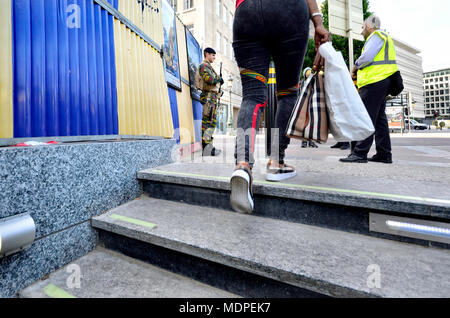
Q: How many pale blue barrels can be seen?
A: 0